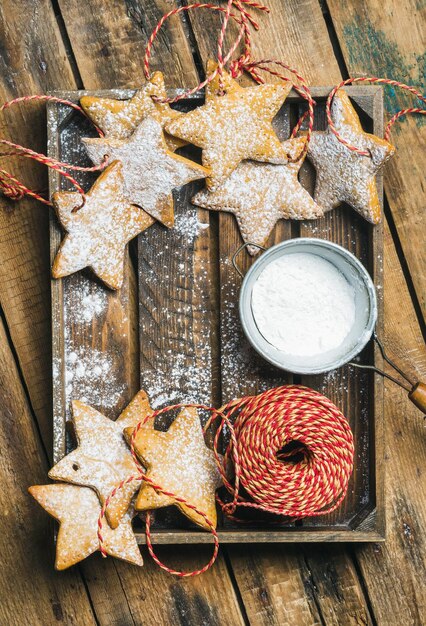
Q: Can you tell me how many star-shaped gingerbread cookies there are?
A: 9